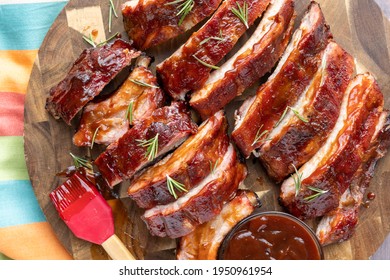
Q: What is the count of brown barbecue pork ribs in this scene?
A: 13